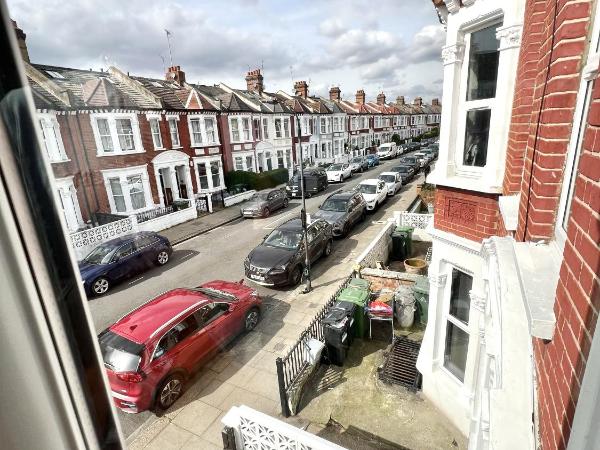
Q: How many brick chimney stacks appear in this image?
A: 10